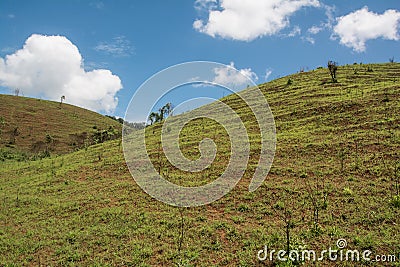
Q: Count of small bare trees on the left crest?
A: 2